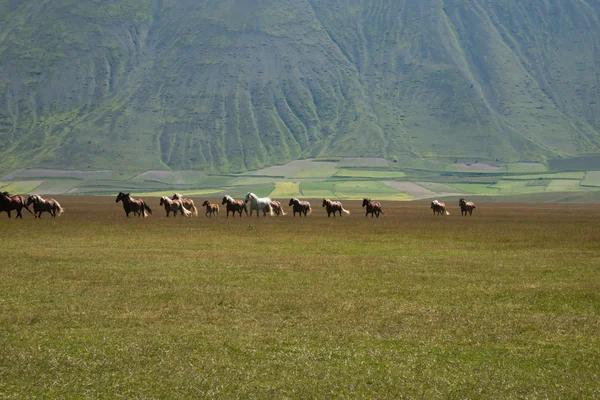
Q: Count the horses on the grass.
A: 14